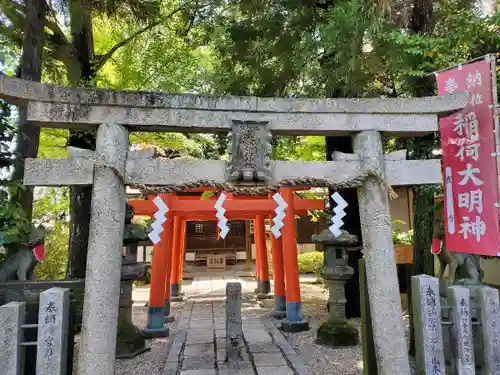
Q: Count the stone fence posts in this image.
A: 5